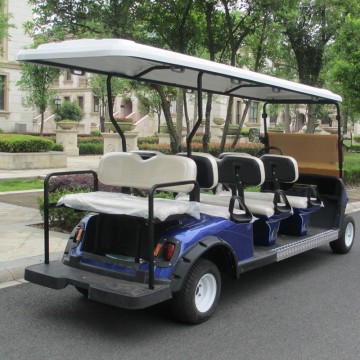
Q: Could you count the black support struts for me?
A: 4